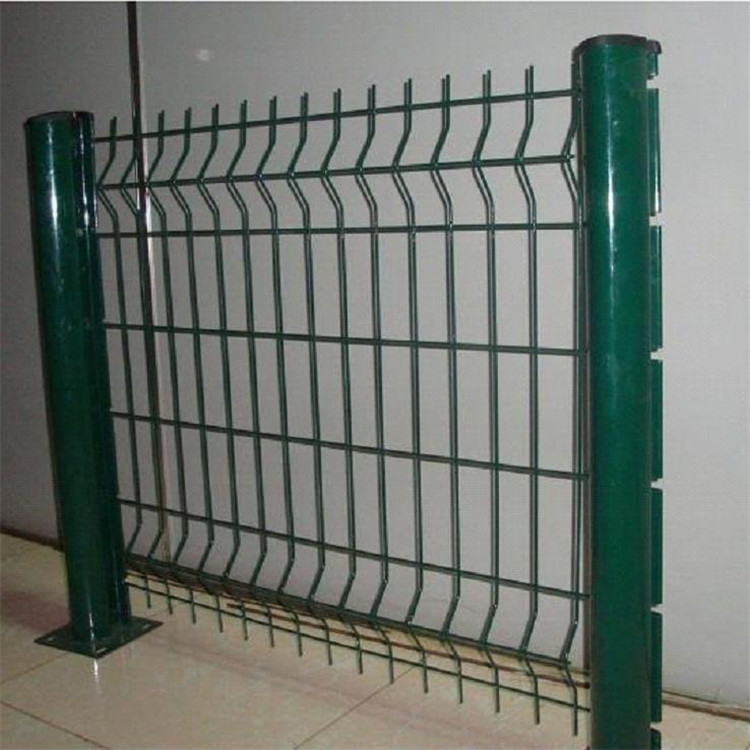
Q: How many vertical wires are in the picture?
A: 15